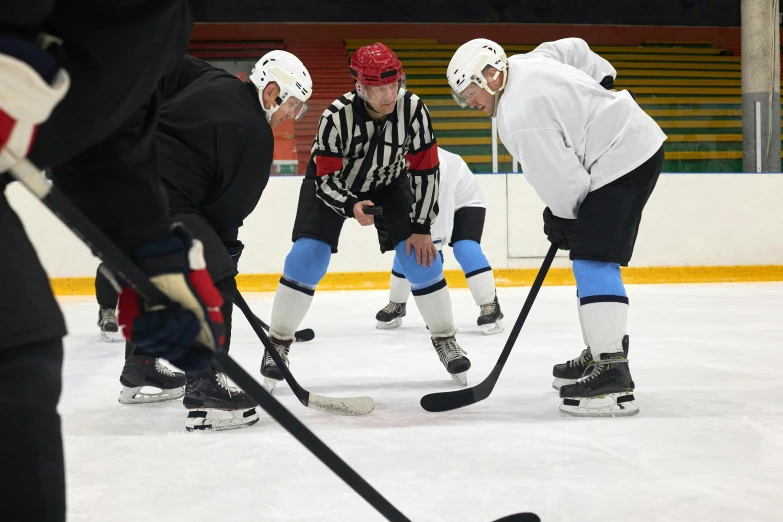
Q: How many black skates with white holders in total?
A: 9